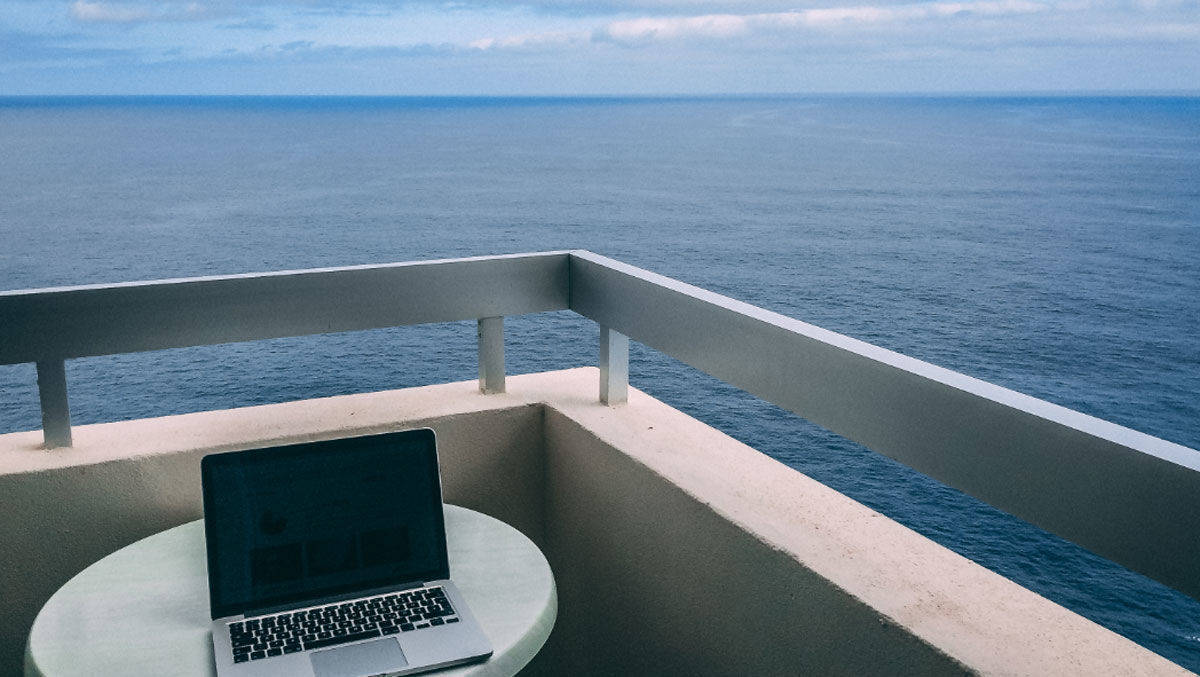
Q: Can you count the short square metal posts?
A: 3